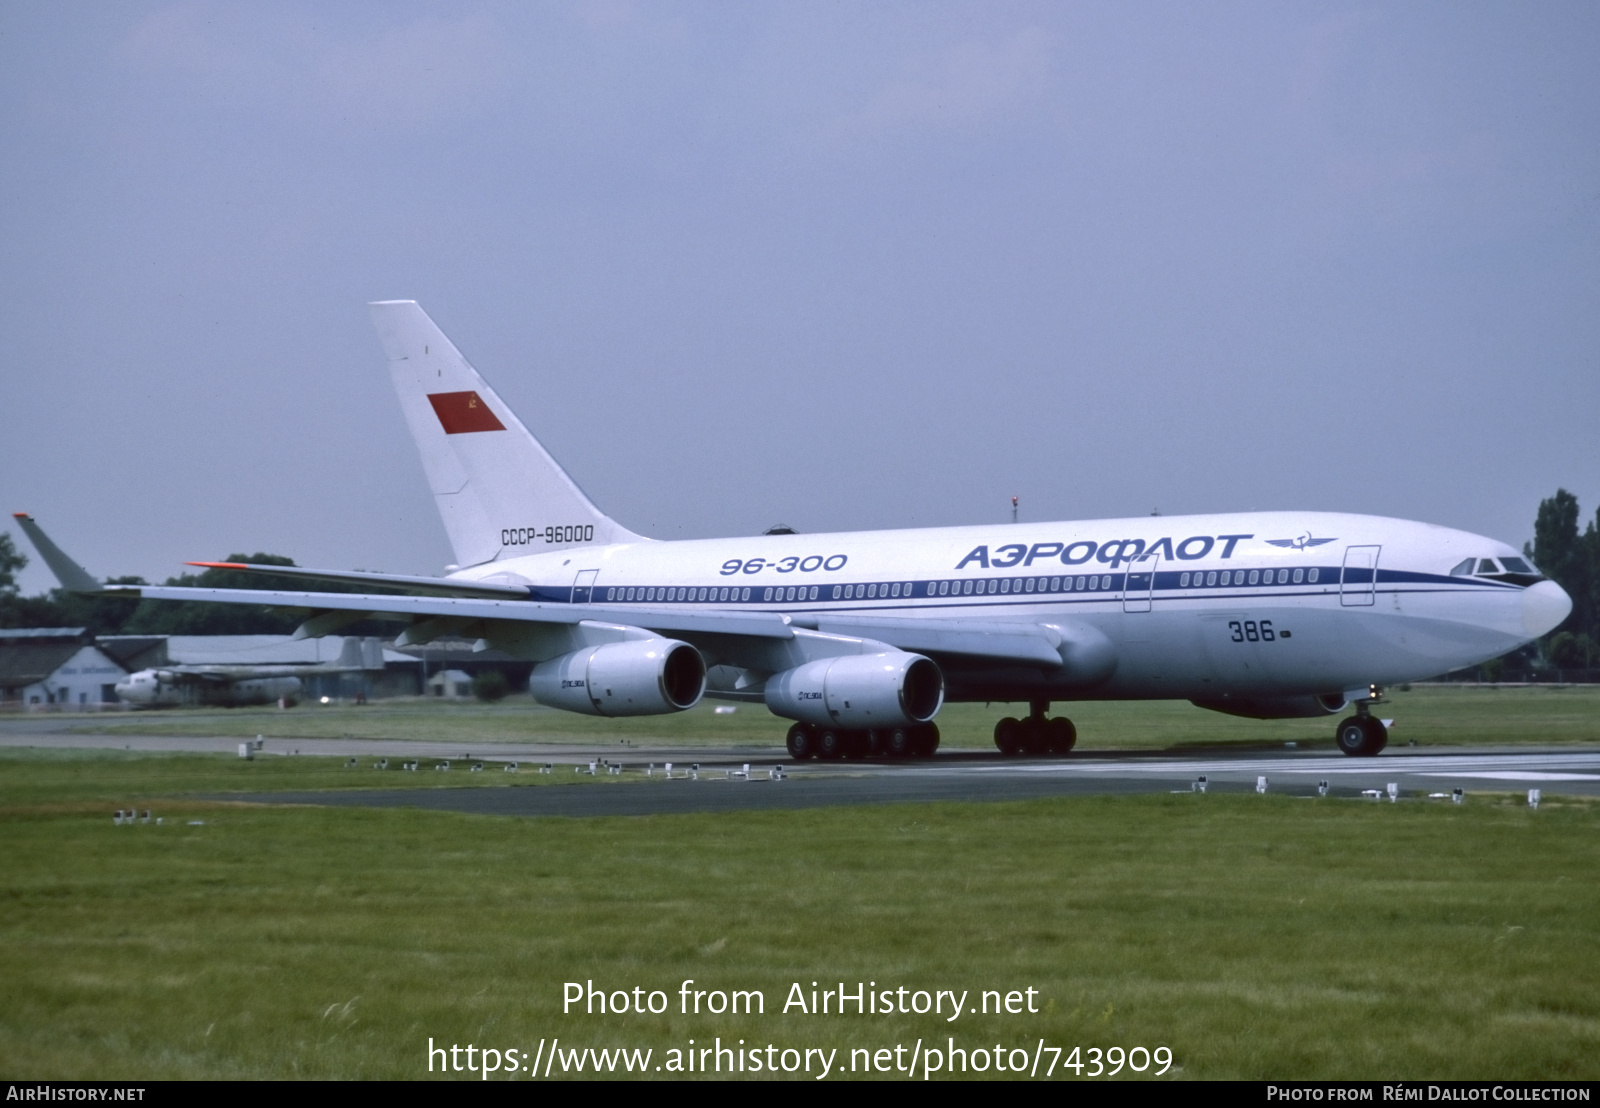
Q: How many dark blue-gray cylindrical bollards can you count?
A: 0